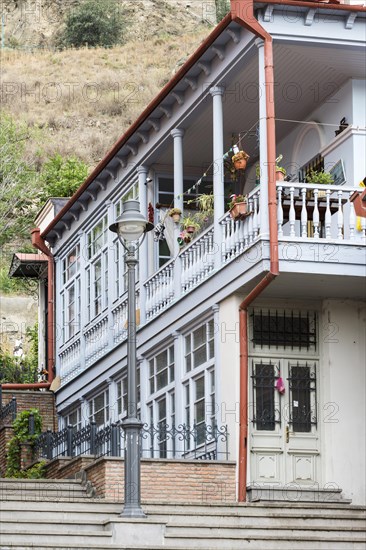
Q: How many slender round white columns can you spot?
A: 4